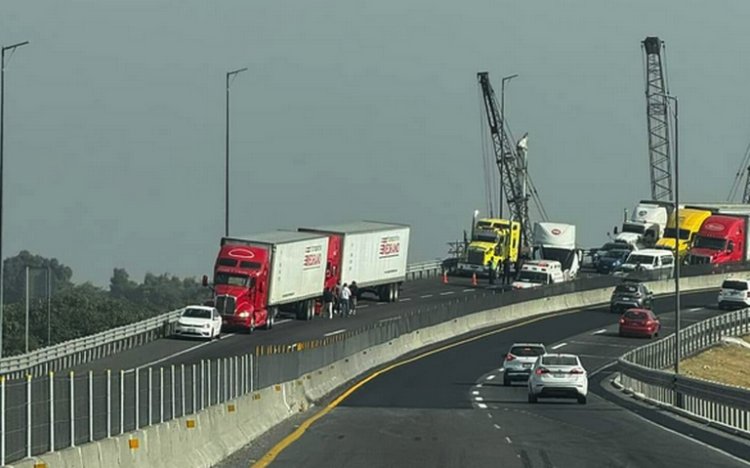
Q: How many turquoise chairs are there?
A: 0